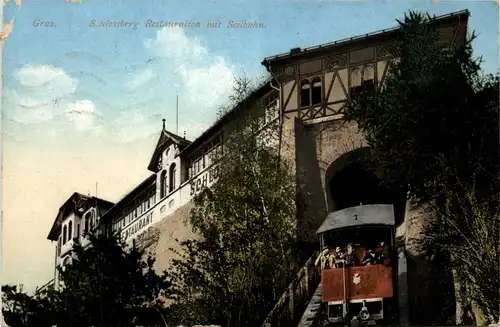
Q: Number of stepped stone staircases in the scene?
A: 1